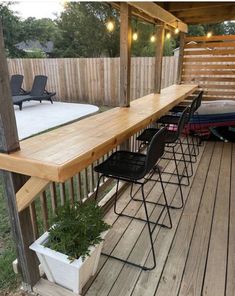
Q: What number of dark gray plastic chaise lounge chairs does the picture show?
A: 2